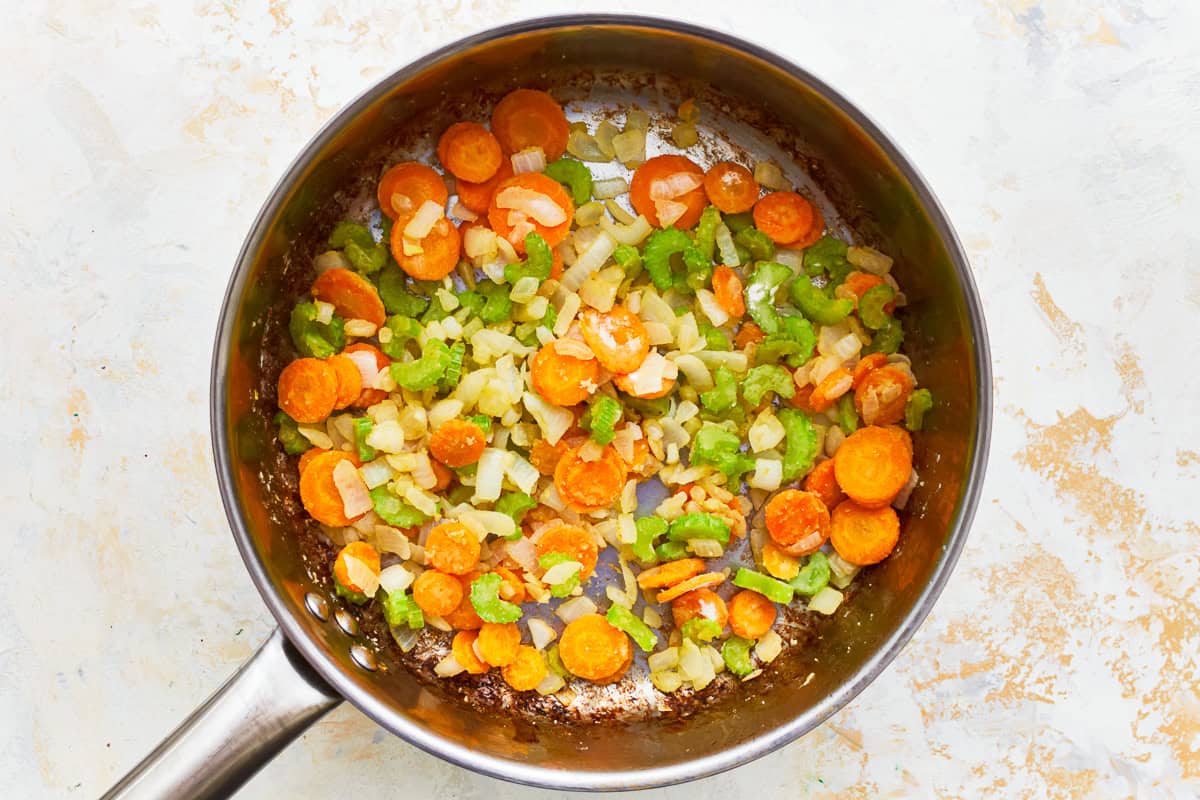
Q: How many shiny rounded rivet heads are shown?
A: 3